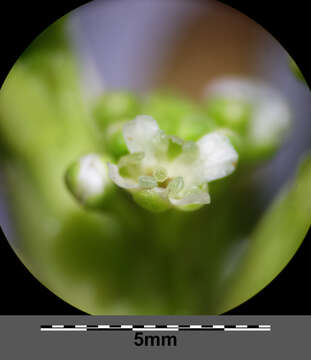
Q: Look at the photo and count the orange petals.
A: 0